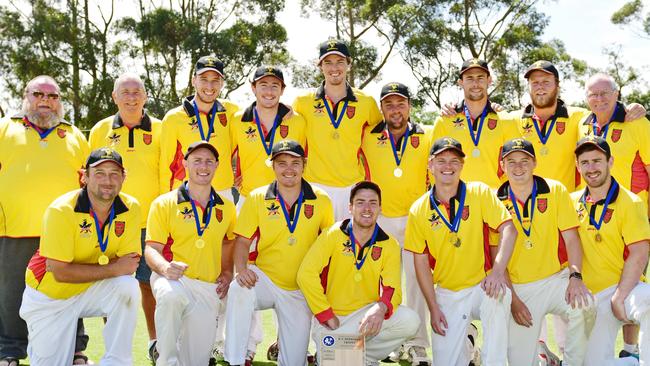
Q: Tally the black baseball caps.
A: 12